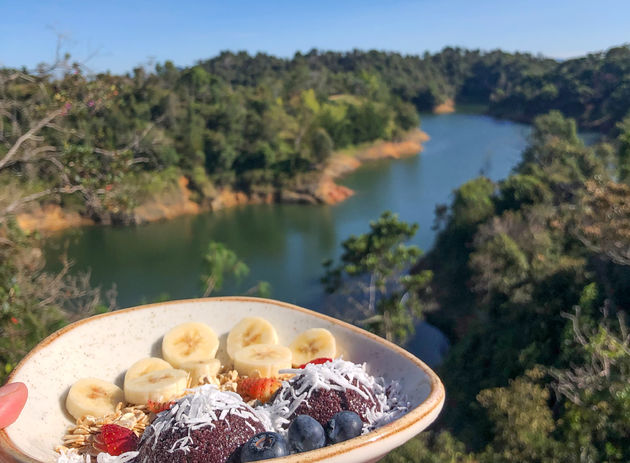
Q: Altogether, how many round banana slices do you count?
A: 8